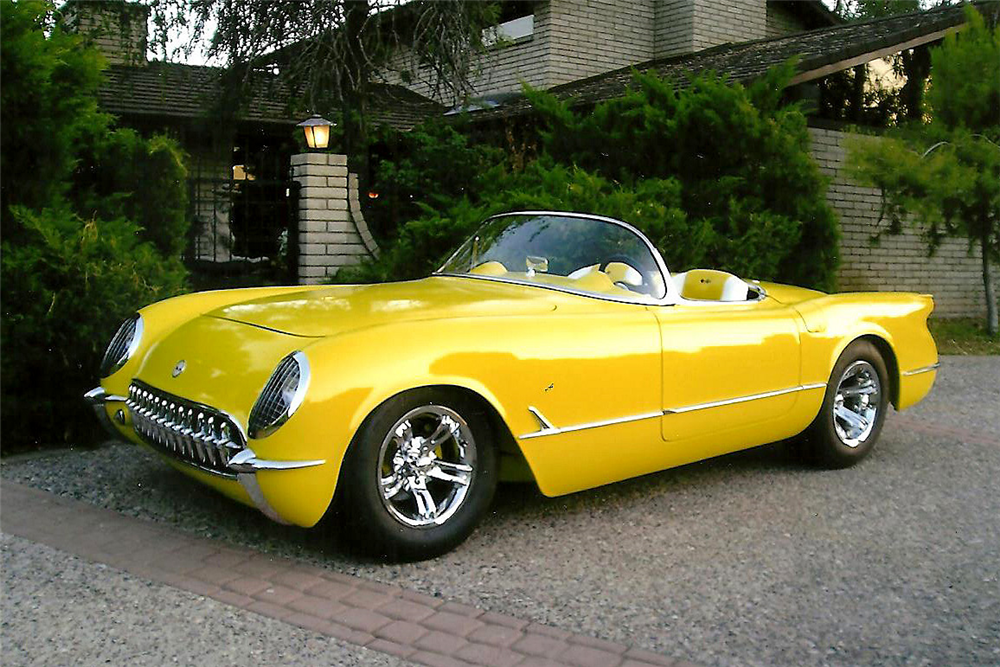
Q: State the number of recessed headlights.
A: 2